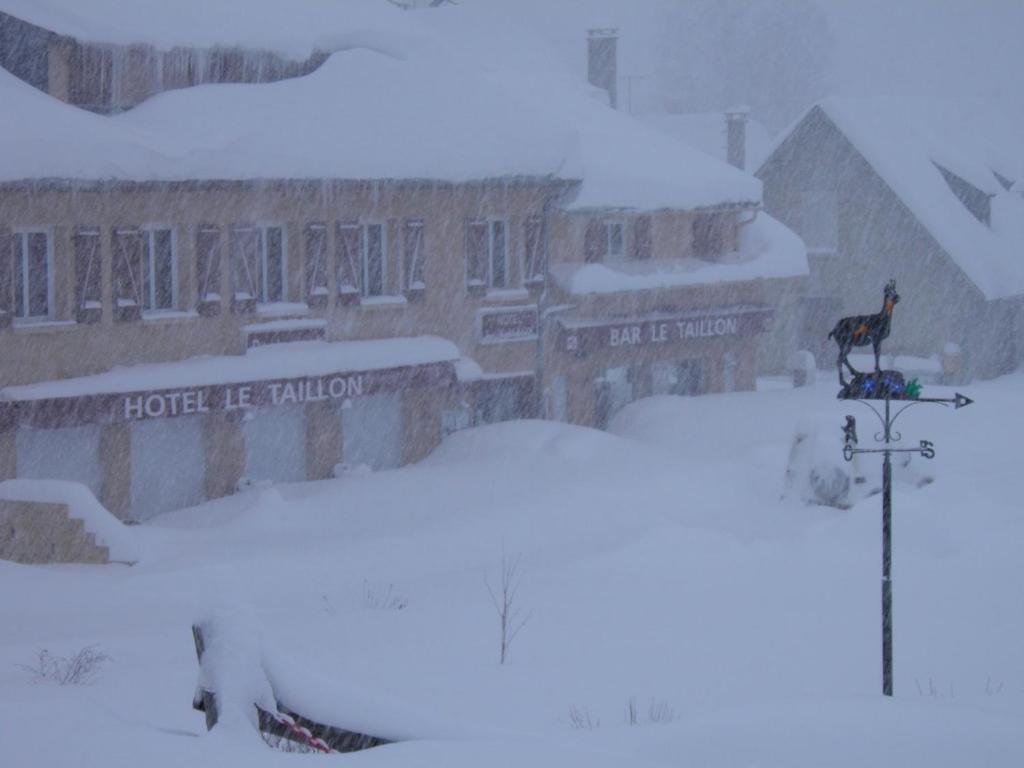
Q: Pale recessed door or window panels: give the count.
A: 4